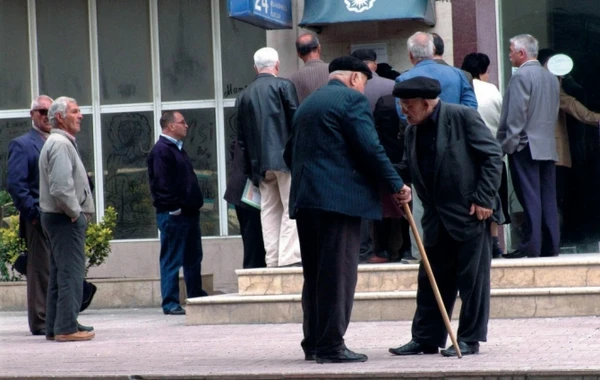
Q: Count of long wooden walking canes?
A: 1